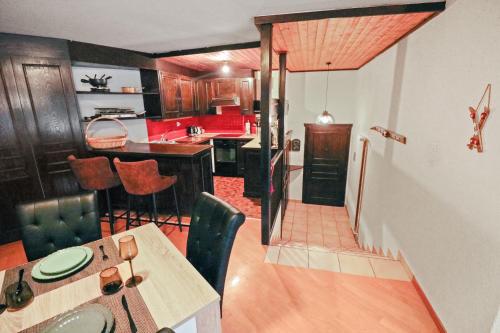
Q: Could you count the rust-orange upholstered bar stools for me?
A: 2